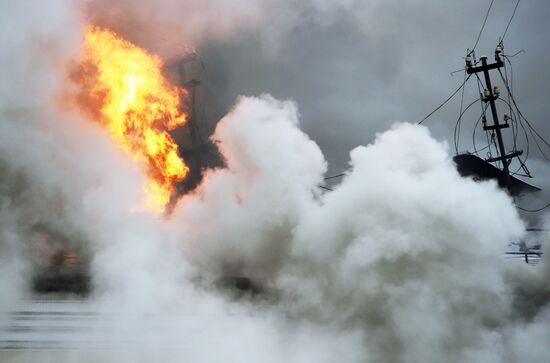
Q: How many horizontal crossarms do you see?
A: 4